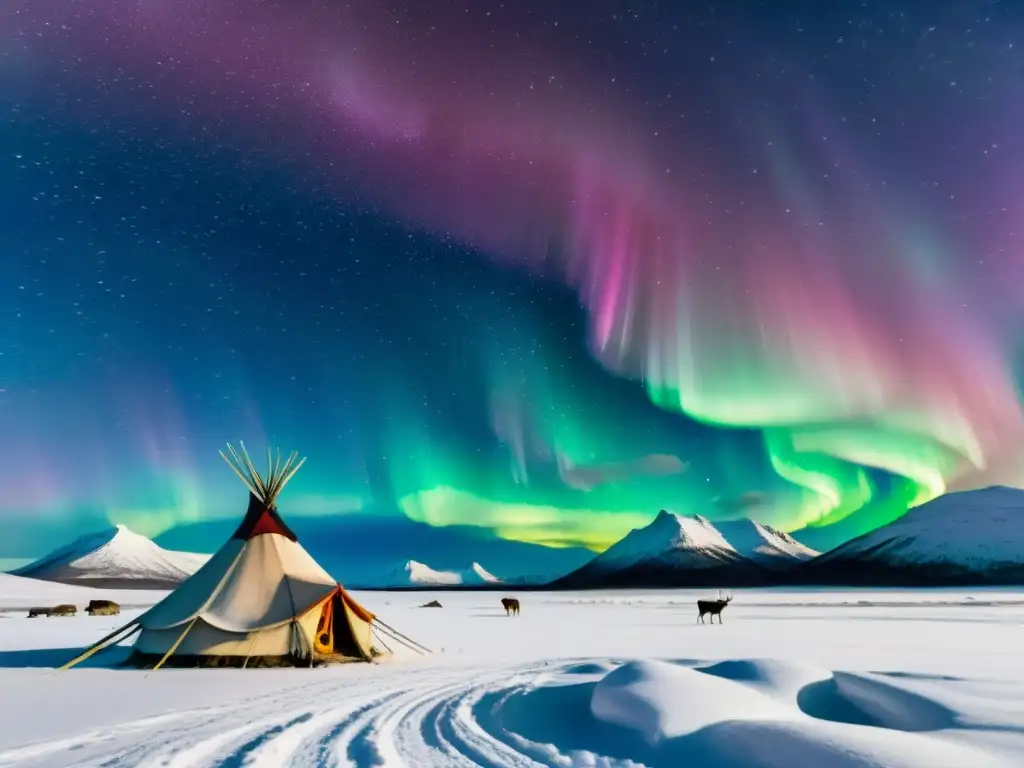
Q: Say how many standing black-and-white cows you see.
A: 0